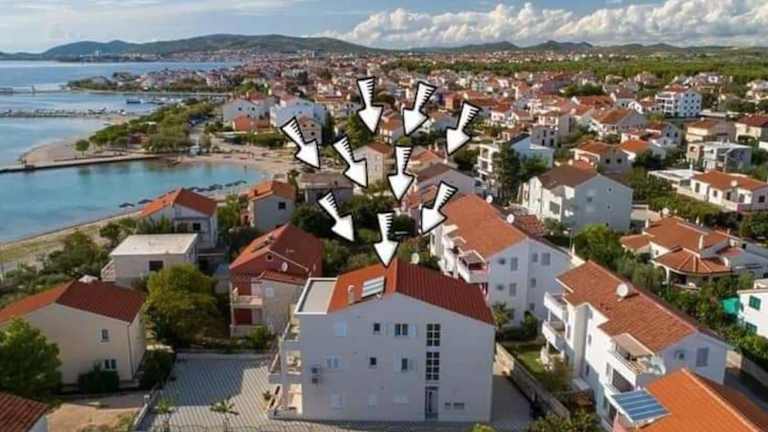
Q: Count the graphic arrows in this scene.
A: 9